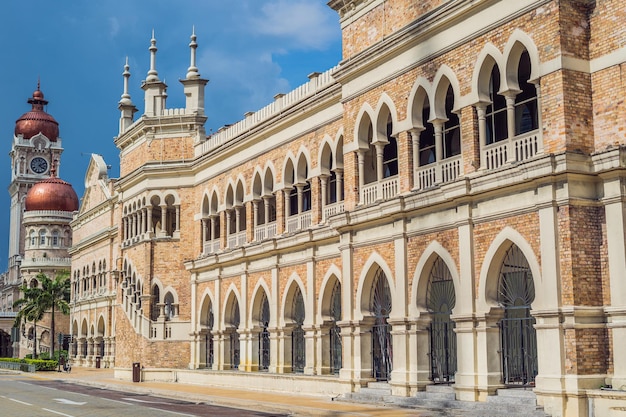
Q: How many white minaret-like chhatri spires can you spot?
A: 3